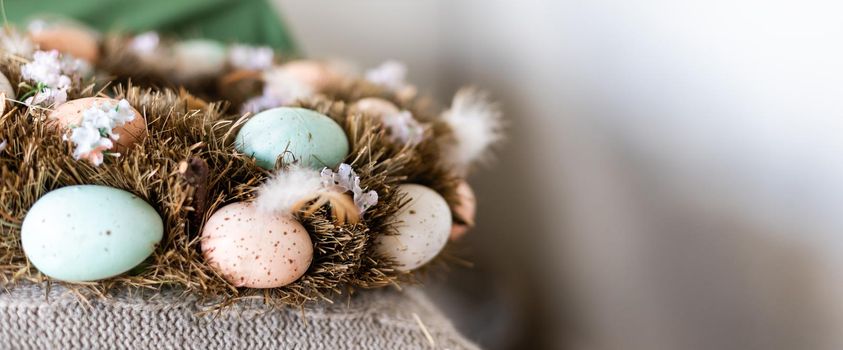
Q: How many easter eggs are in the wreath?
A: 11